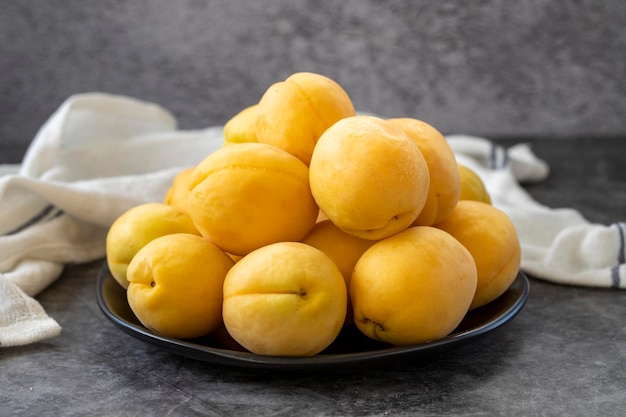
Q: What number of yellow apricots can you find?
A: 13